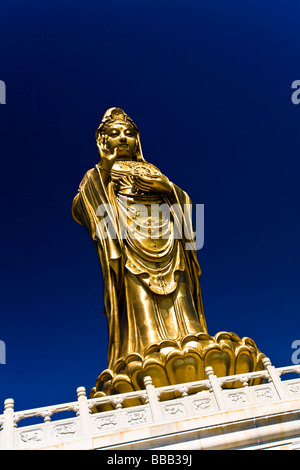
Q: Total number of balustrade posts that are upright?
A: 5